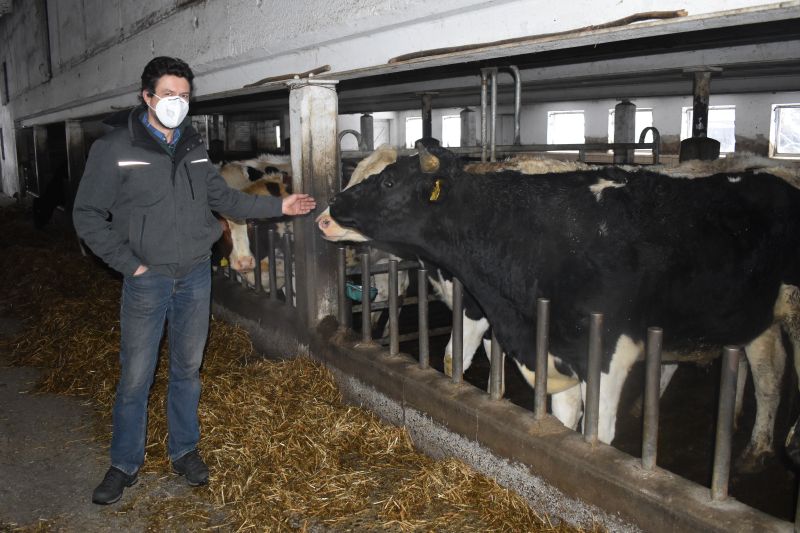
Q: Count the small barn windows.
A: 6